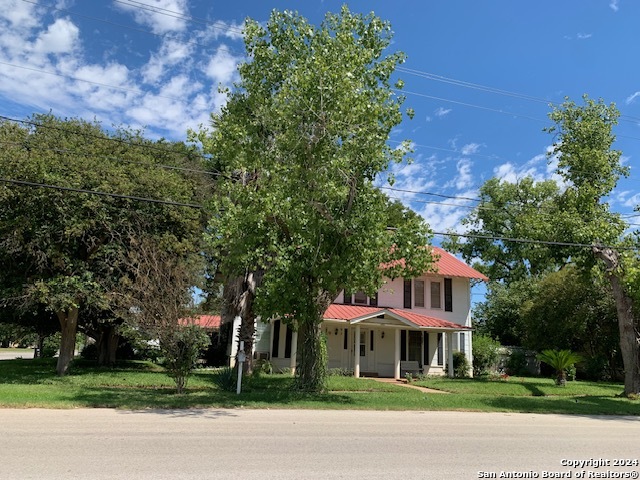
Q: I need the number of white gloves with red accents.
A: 0